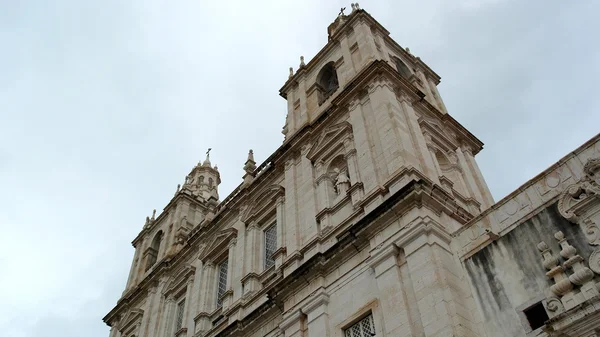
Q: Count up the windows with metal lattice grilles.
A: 4